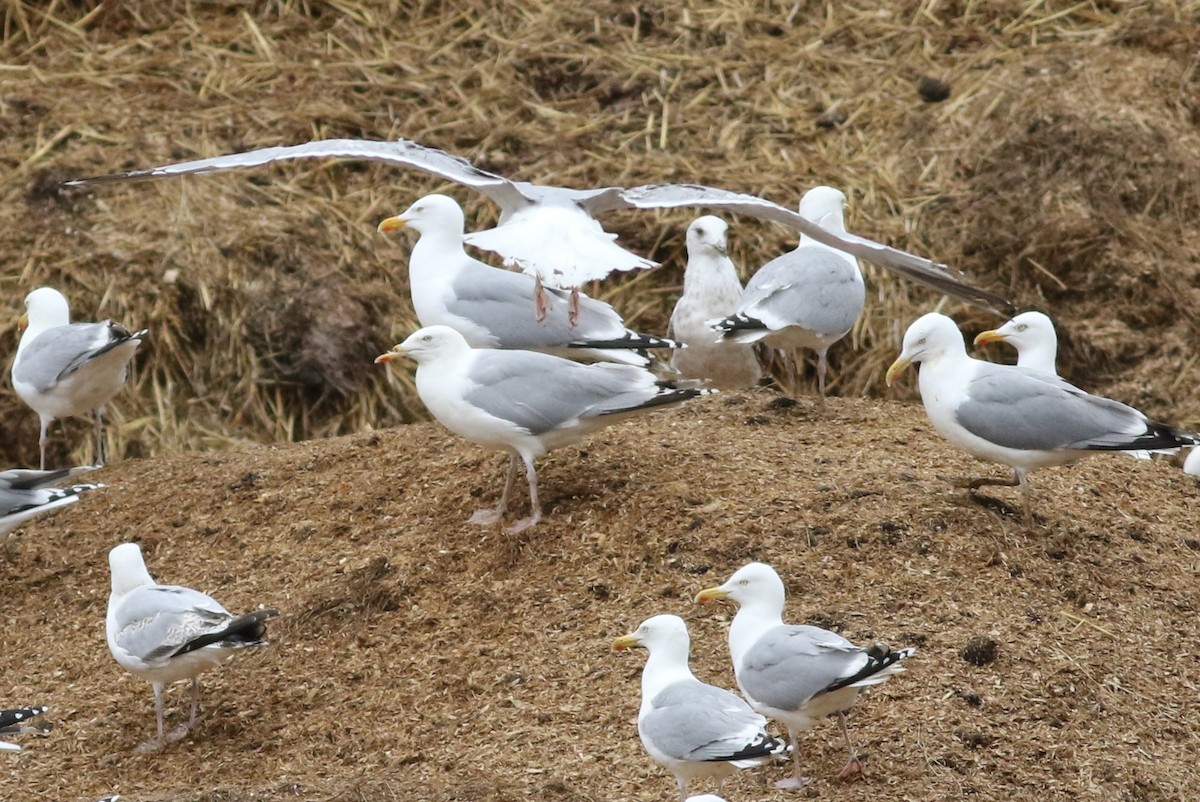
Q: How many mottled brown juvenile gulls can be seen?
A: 1